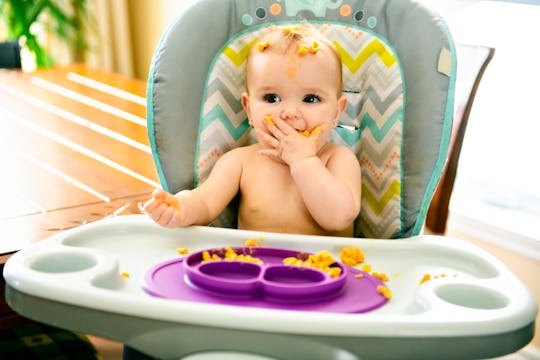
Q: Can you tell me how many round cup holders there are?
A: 2